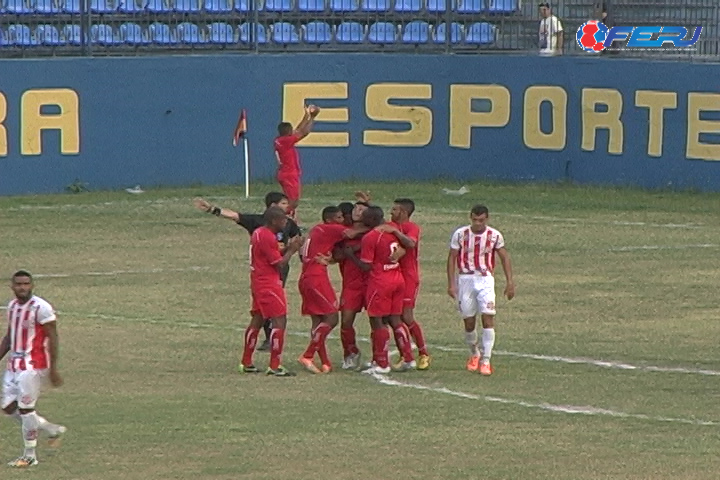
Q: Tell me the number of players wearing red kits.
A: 7